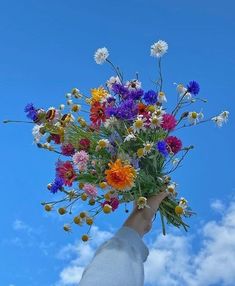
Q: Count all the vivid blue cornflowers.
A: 5